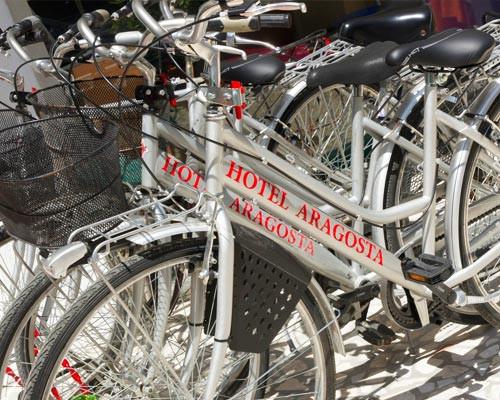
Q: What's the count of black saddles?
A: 4